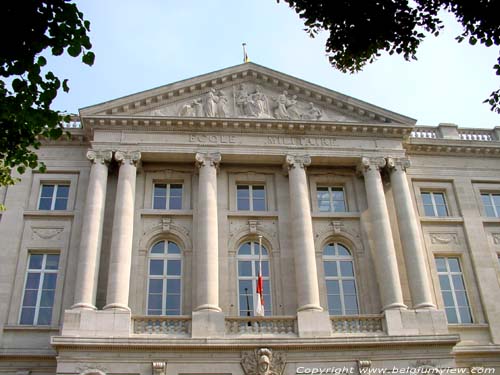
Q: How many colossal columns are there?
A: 6